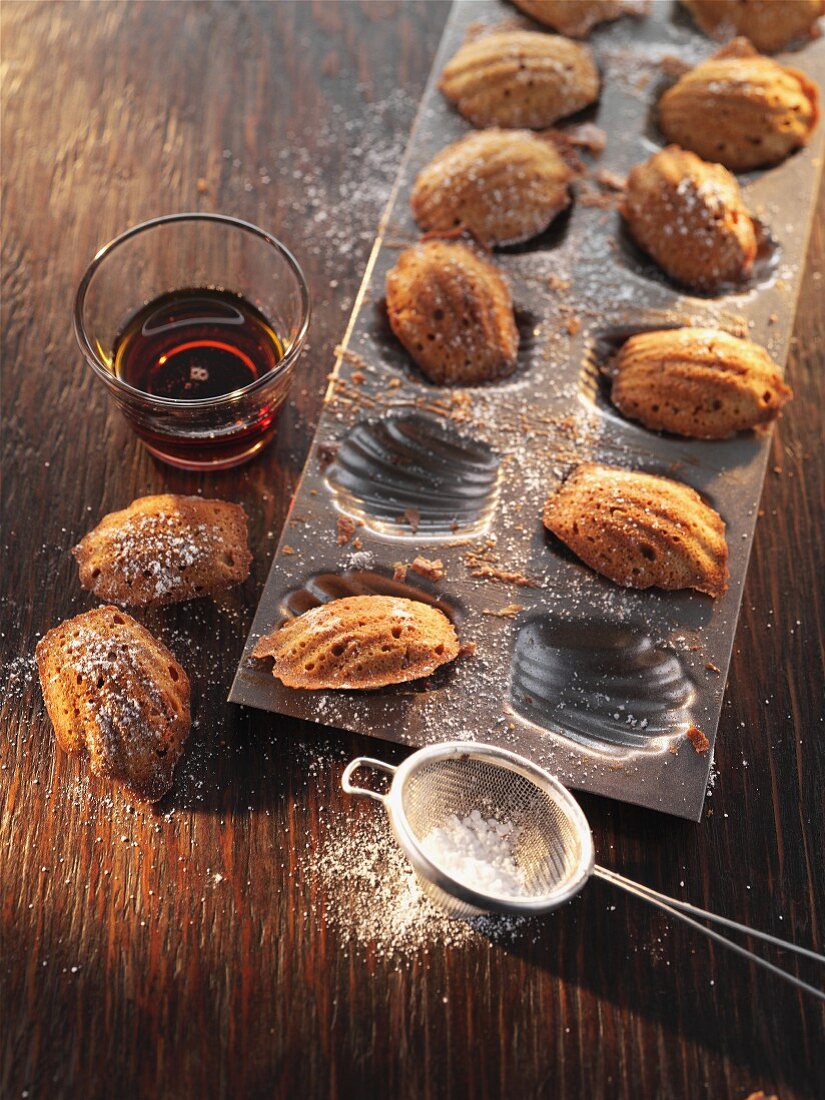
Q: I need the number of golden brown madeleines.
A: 12